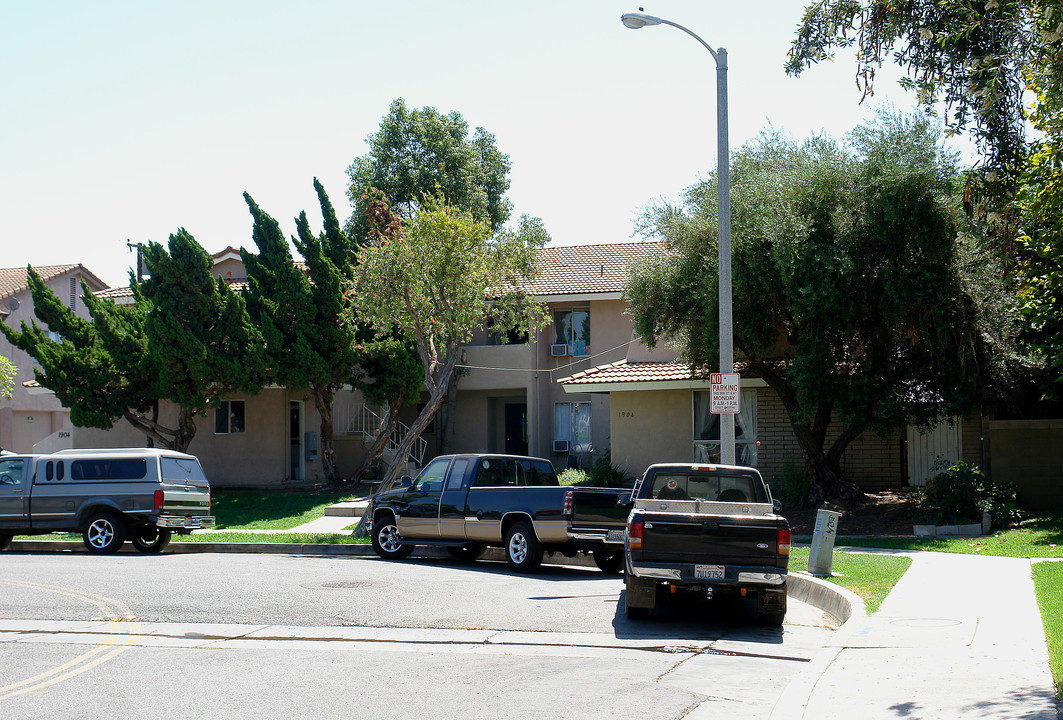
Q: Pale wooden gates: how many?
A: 1